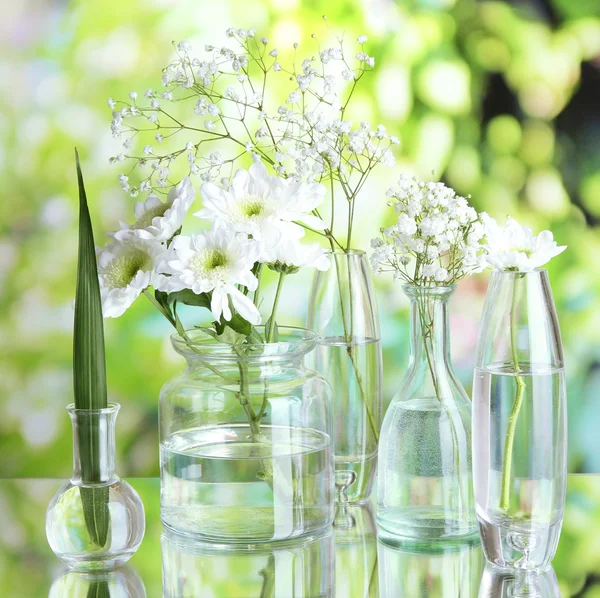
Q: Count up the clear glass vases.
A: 5